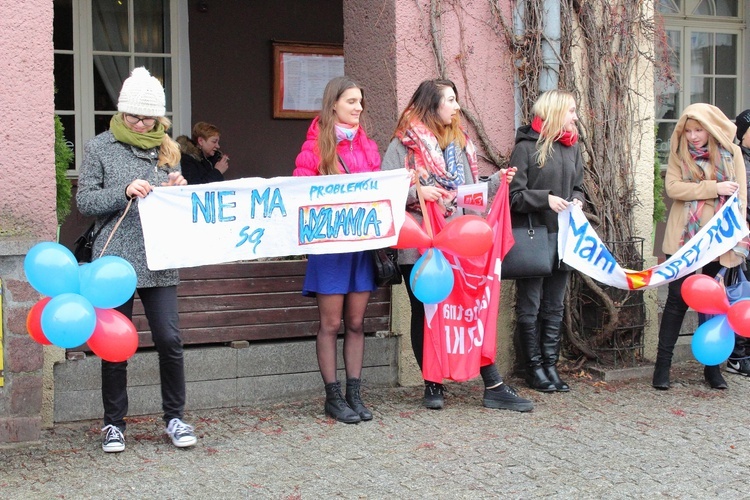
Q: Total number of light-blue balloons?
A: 5